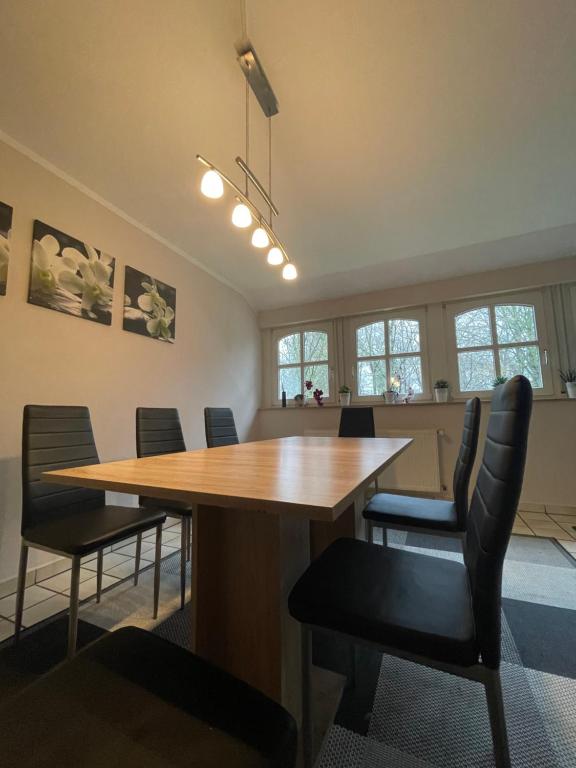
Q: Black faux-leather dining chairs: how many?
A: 7